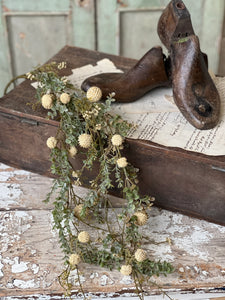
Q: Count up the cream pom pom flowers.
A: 14